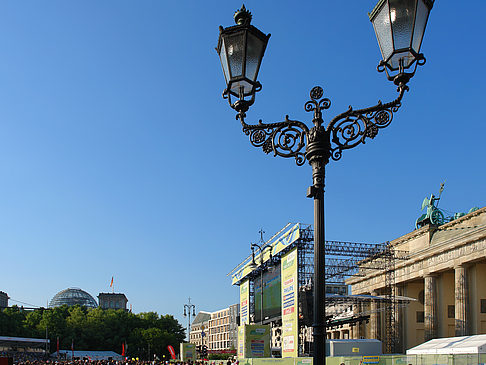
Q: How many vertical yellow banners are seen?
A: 2